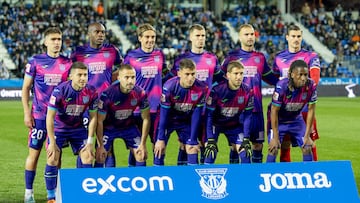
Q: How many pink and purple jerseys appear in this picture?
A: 11